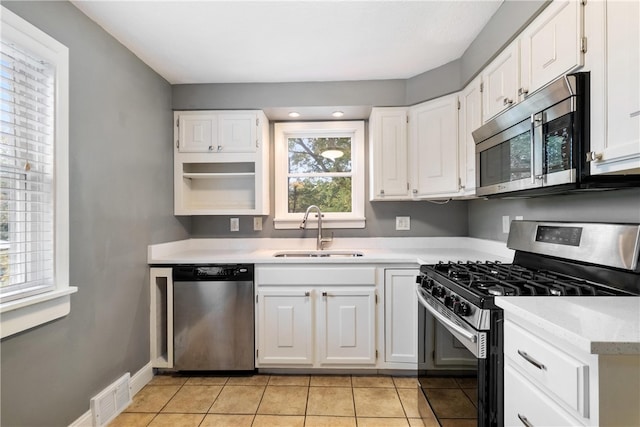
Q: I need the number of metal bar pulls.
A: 2